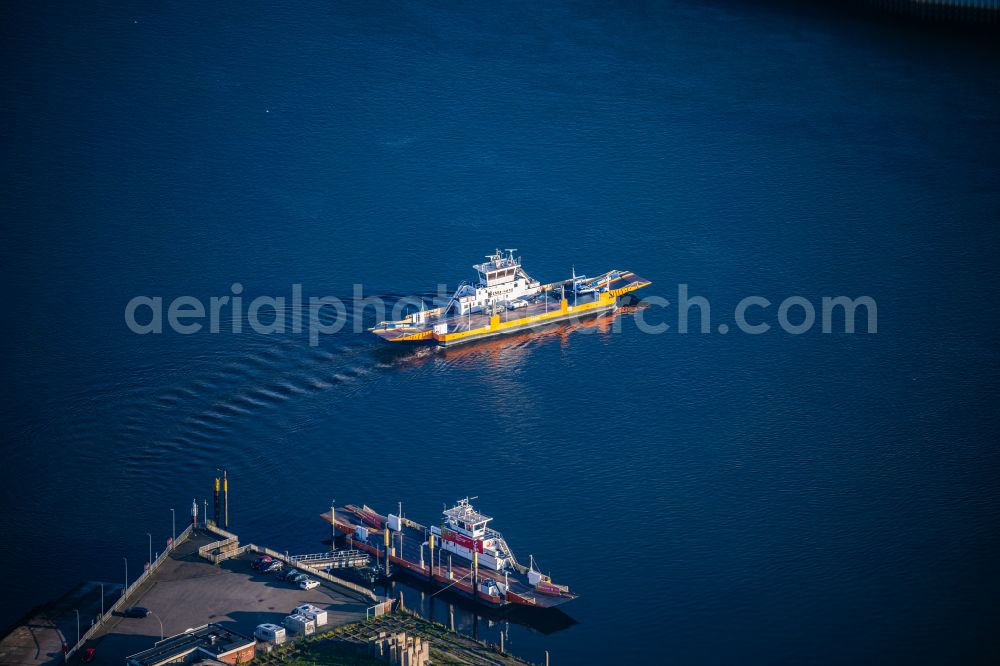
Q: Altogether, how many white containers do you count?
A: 3